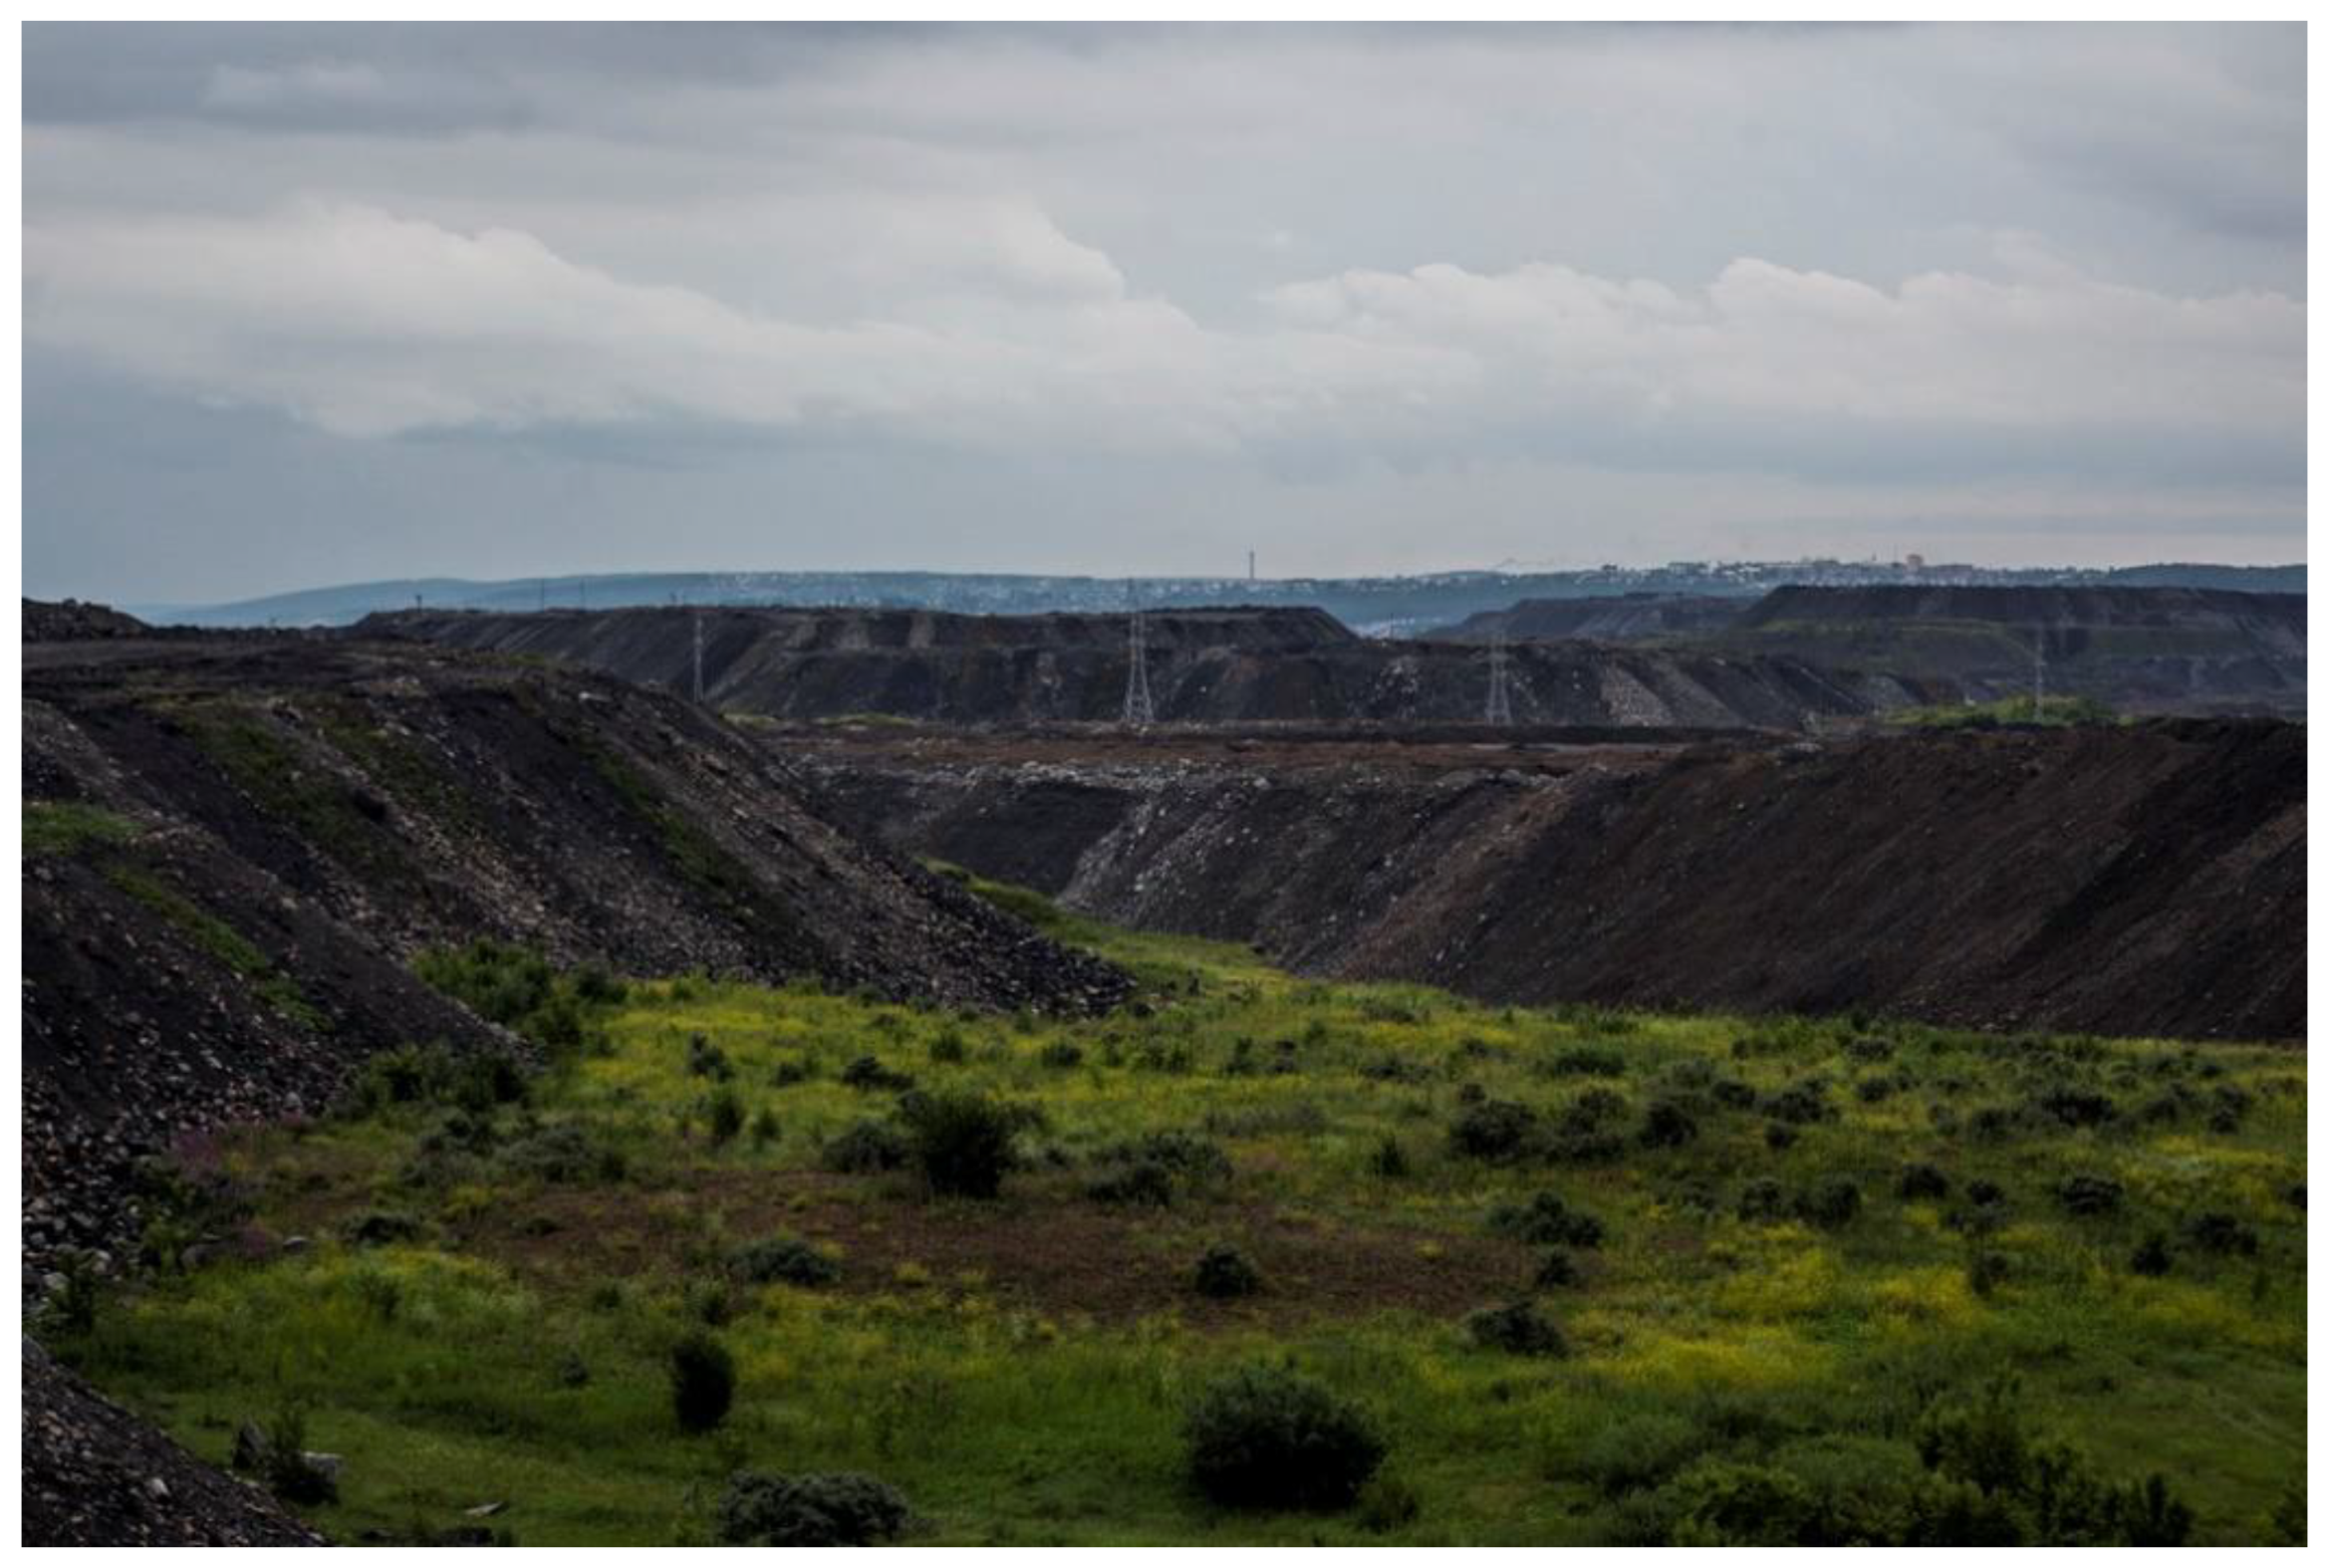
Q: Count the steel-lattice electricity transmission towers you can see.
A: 4